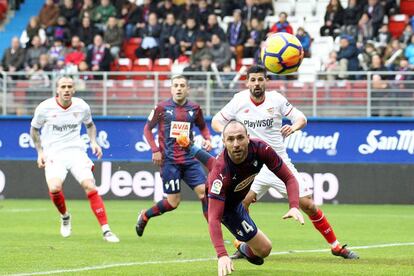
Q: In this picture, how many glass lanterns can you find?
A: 0